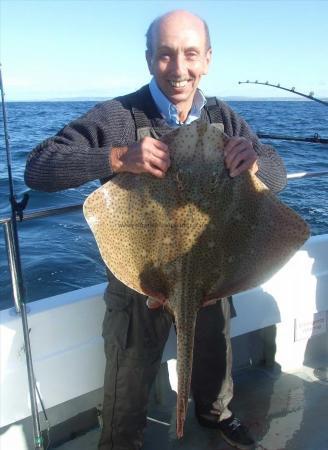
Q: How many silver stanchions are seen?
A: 1